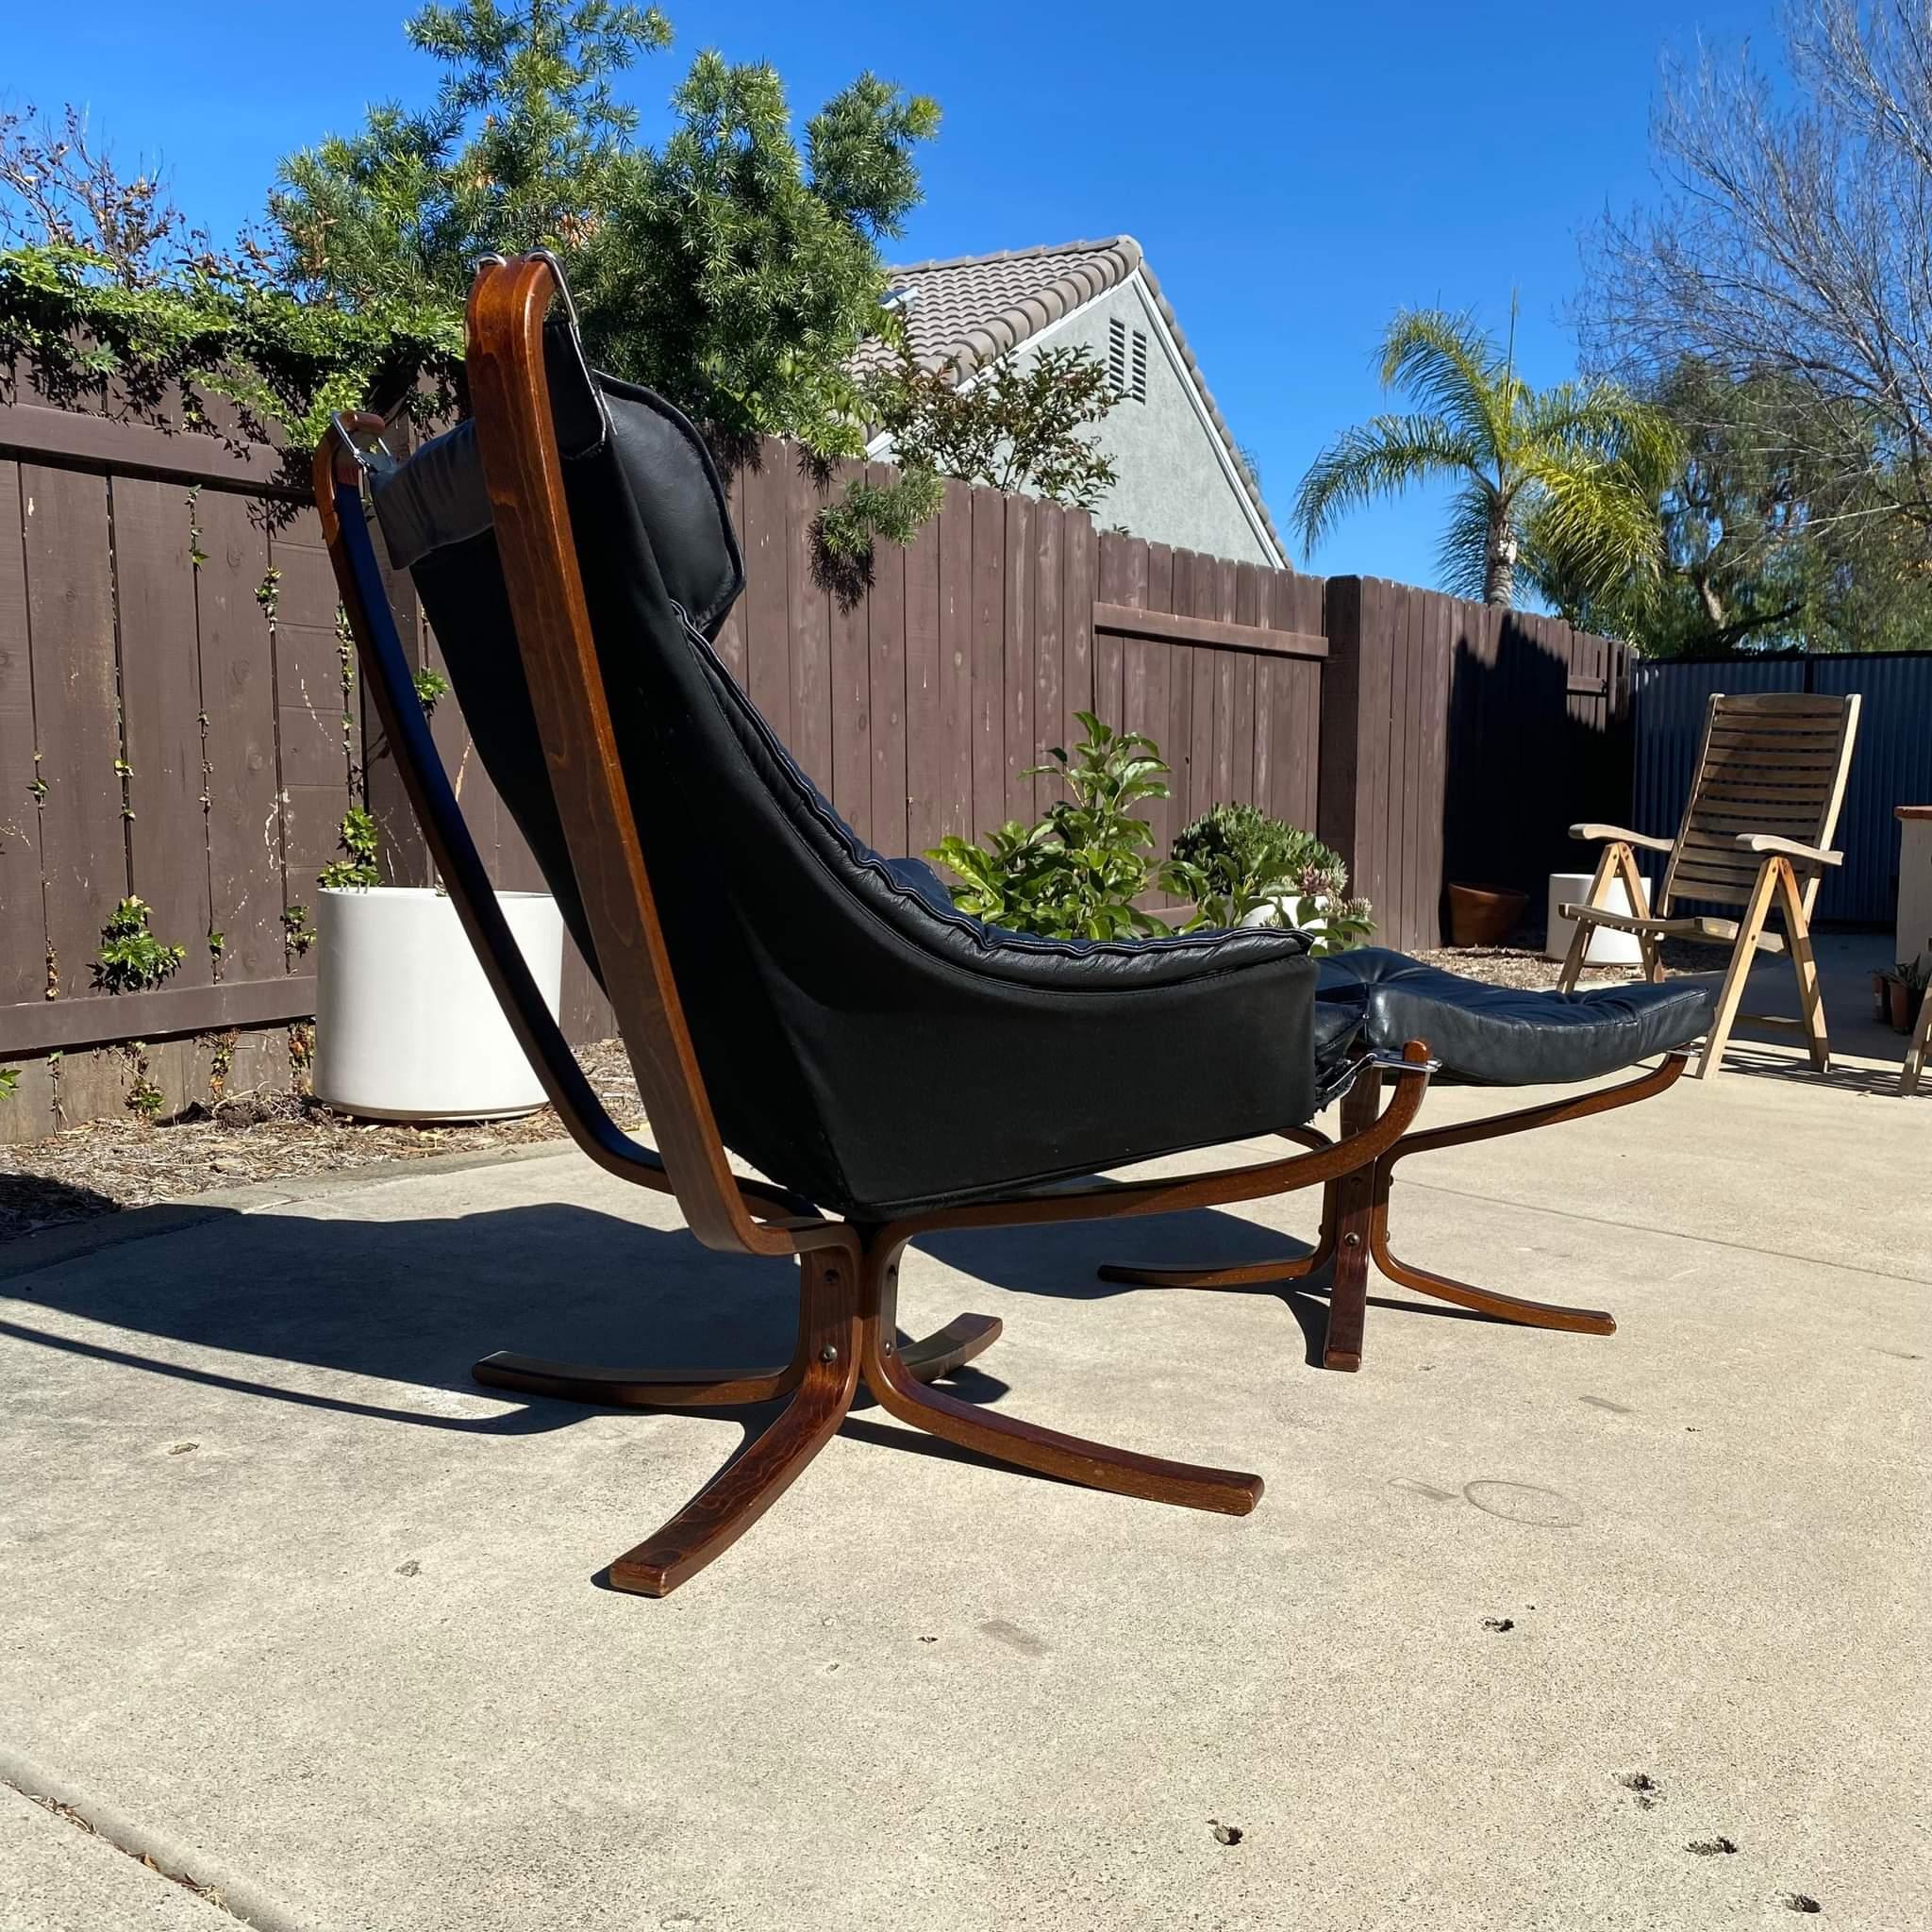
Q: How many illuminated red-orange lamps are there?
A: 0